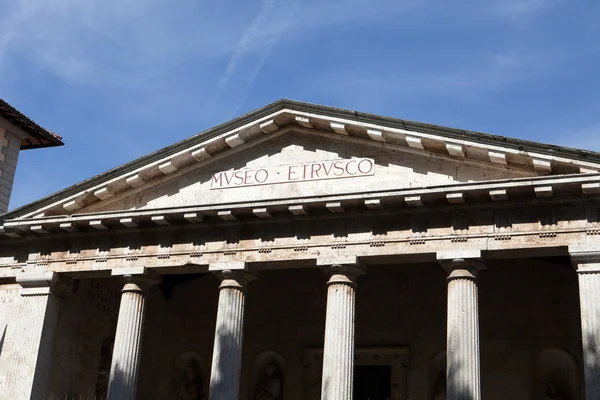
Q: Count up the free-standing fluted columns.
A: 4